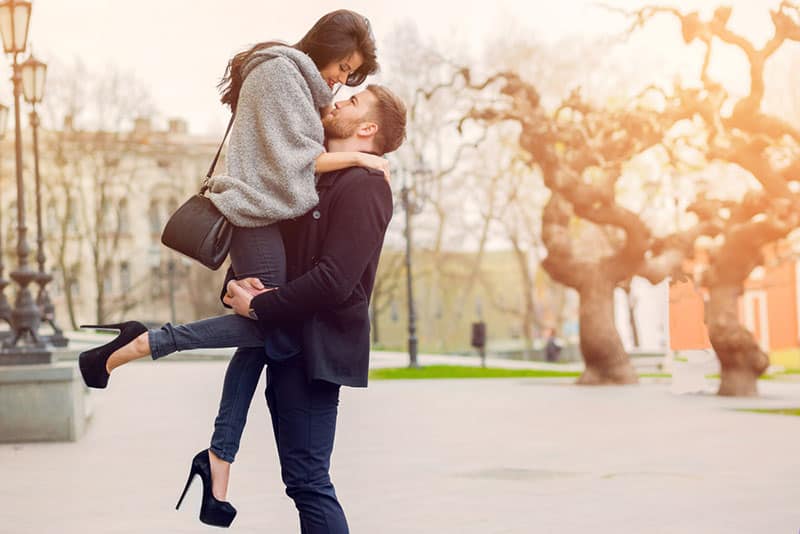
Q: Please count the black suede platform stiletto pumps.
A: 2